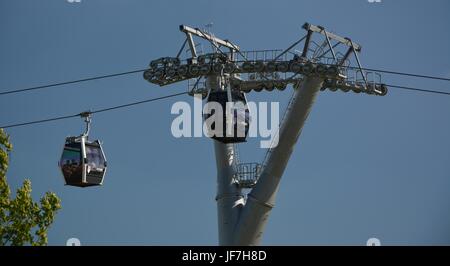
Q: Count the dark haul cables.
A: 2